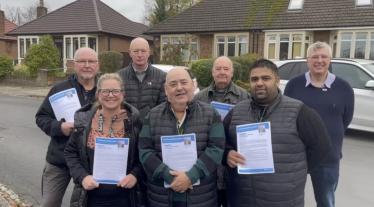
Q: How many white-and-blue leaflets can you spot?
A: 5